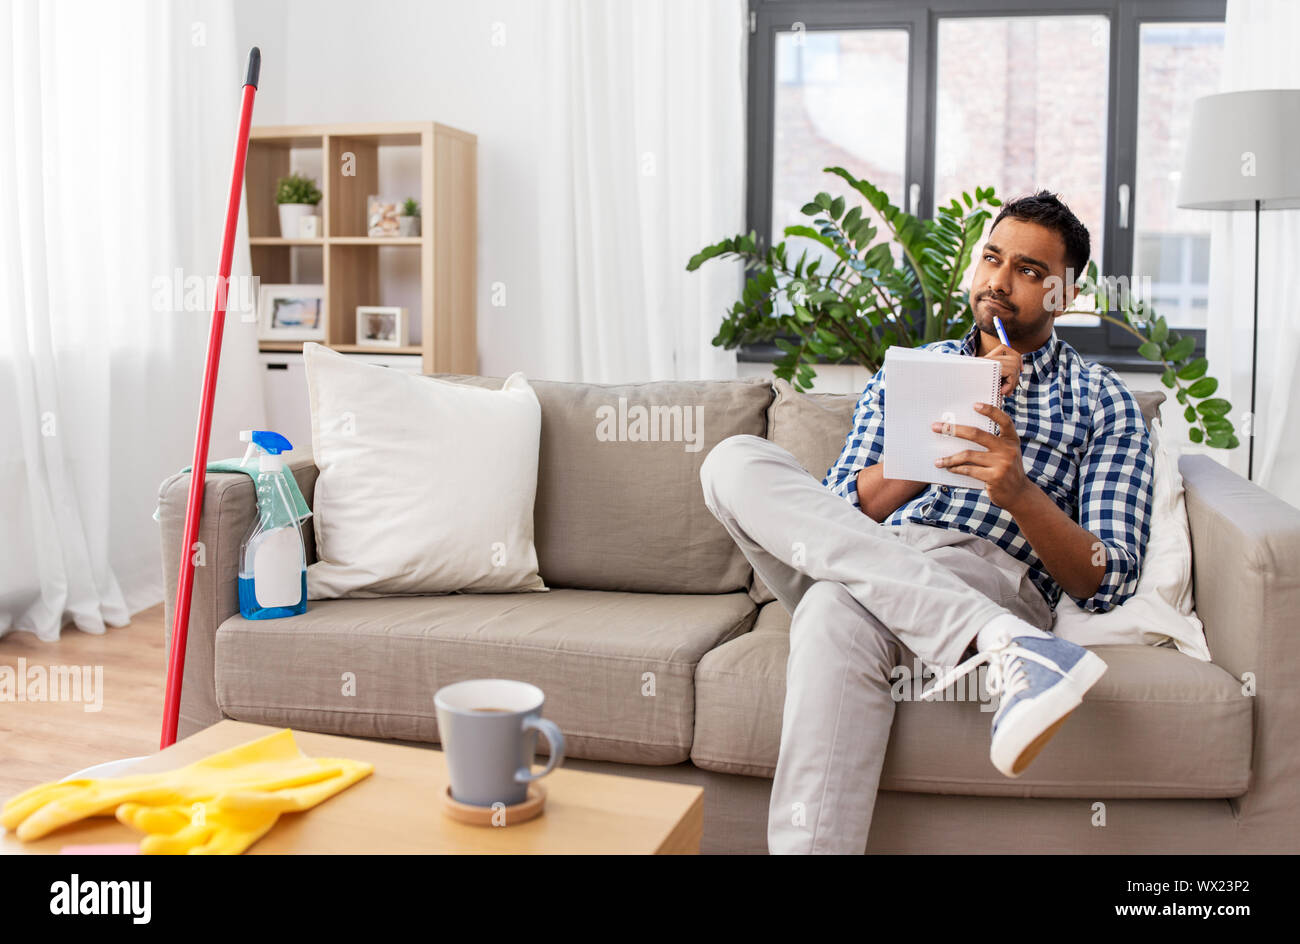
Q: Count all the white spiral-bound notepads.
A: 1